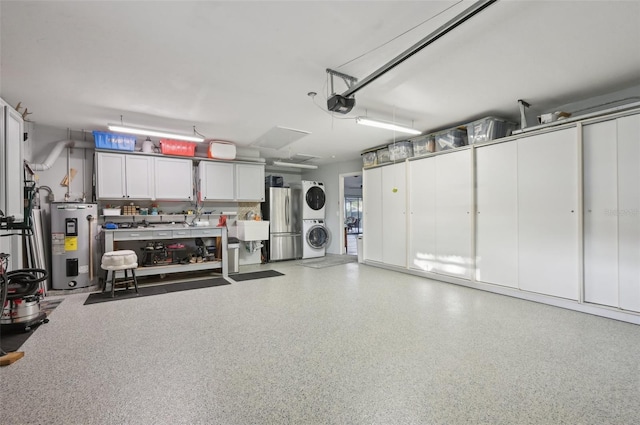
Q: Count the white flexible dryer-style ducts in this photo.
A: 1